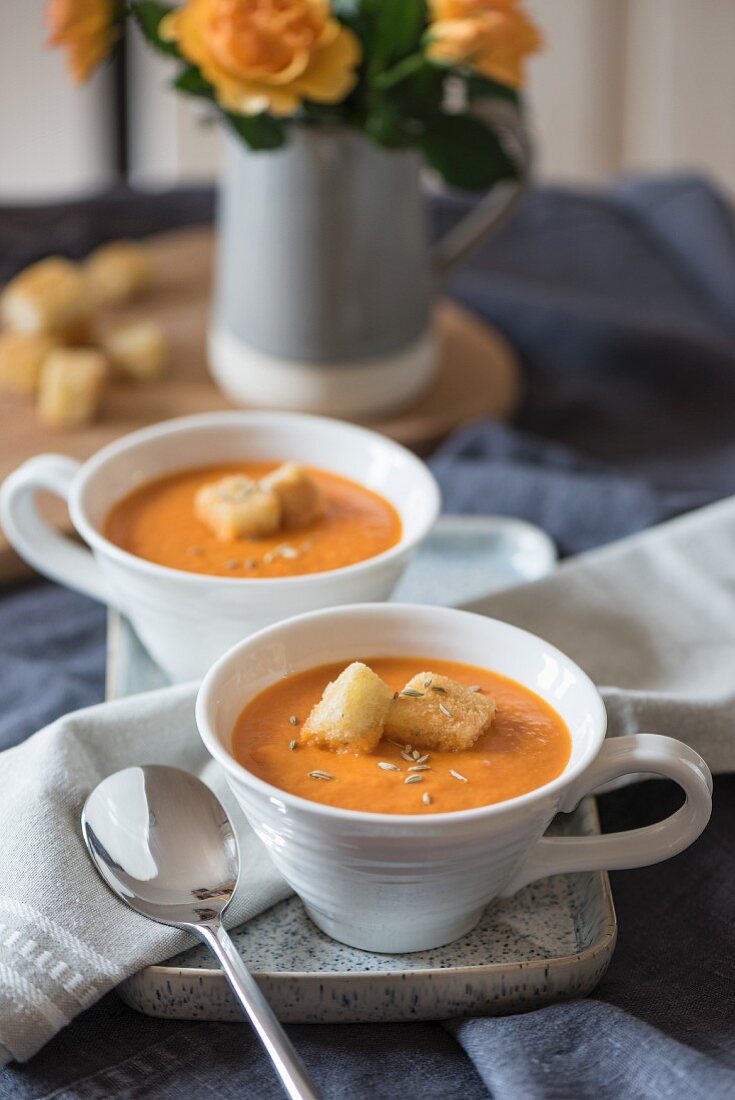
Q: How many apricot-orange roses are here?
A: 3